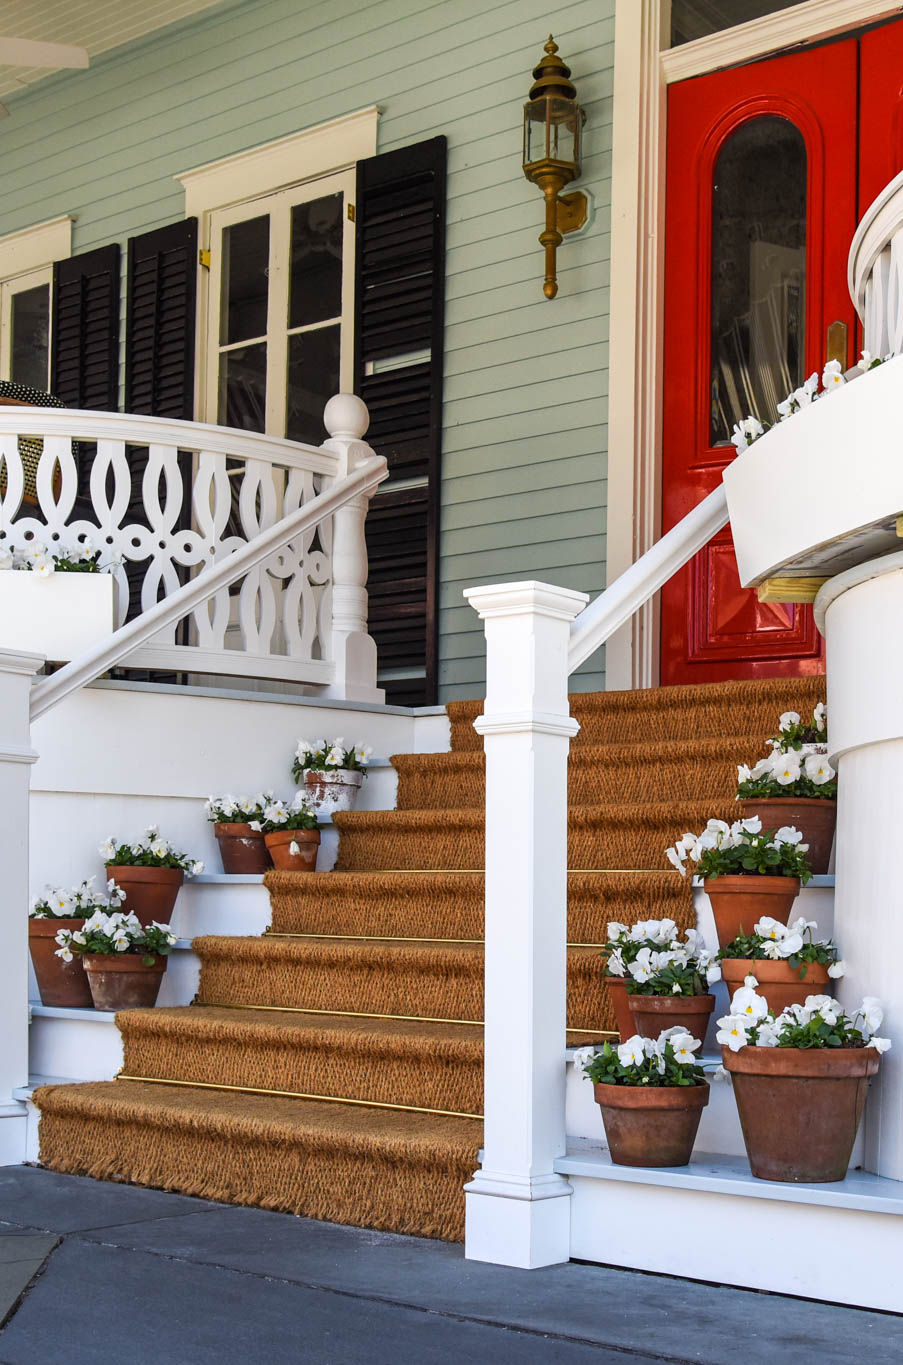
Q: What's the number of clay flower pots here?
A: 14